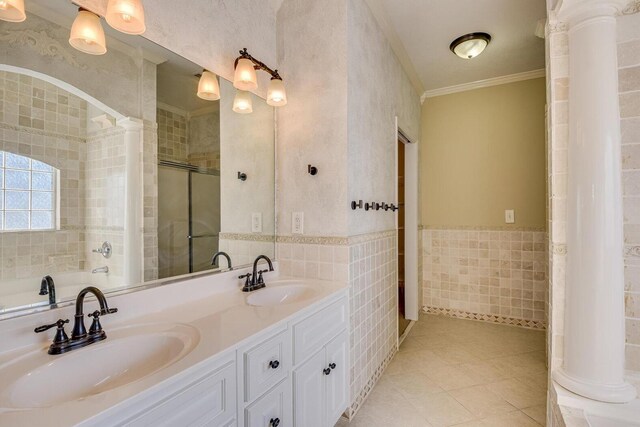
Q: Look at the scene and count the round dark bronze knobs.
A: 4